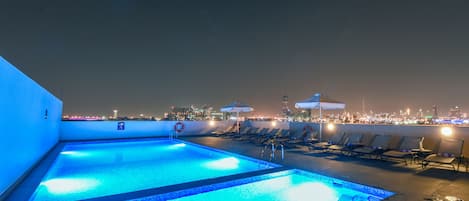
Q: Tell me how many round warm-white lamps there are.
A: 4